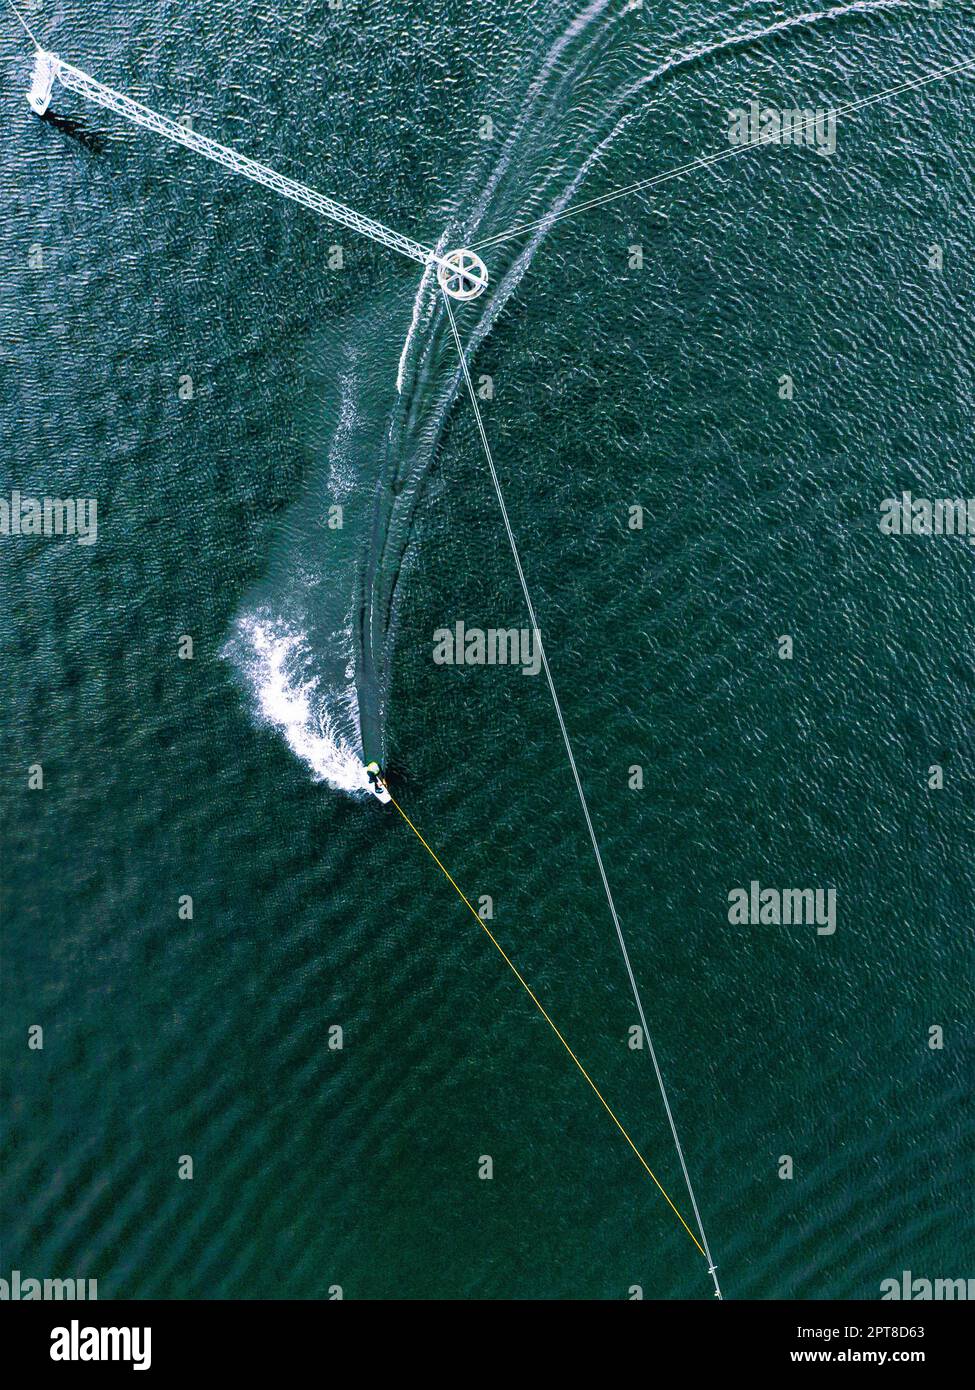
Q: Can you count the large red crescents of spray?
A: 0